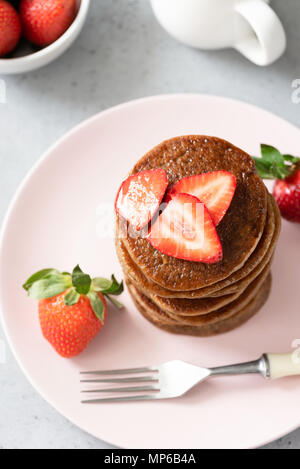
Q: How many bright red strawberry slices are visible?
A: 3